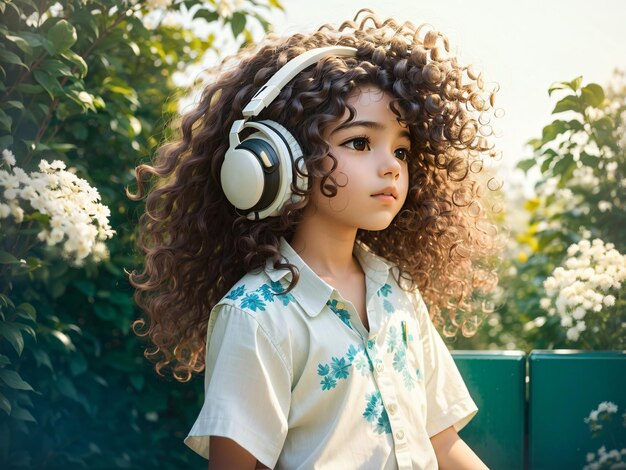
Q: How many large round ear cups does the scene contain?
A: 1